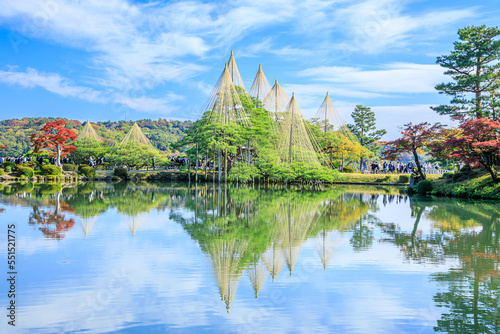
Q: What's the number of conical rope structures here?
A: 8